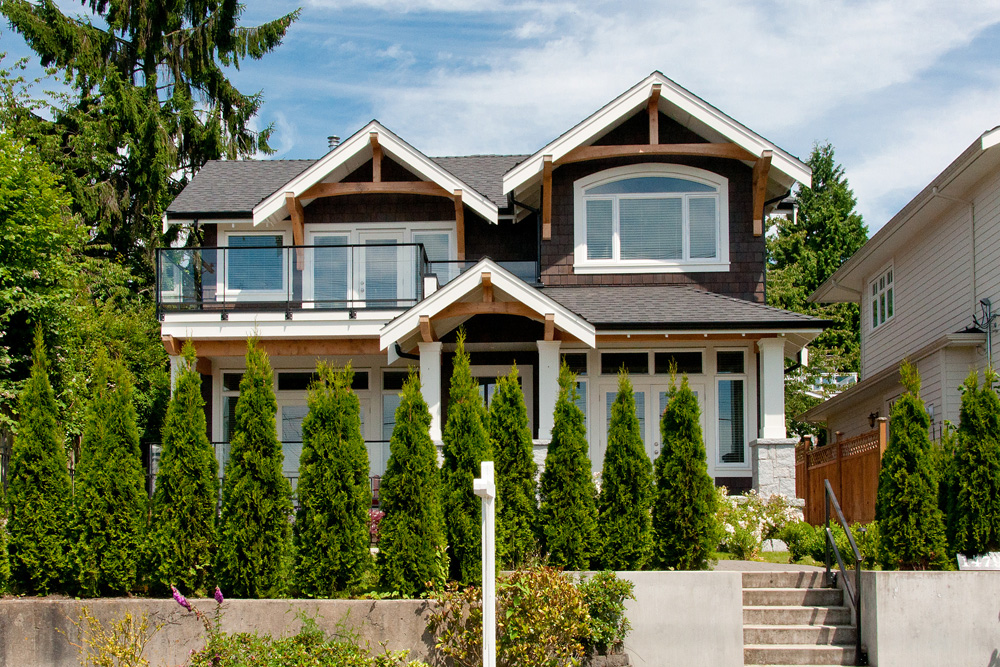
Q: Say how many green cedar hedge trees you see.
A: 13